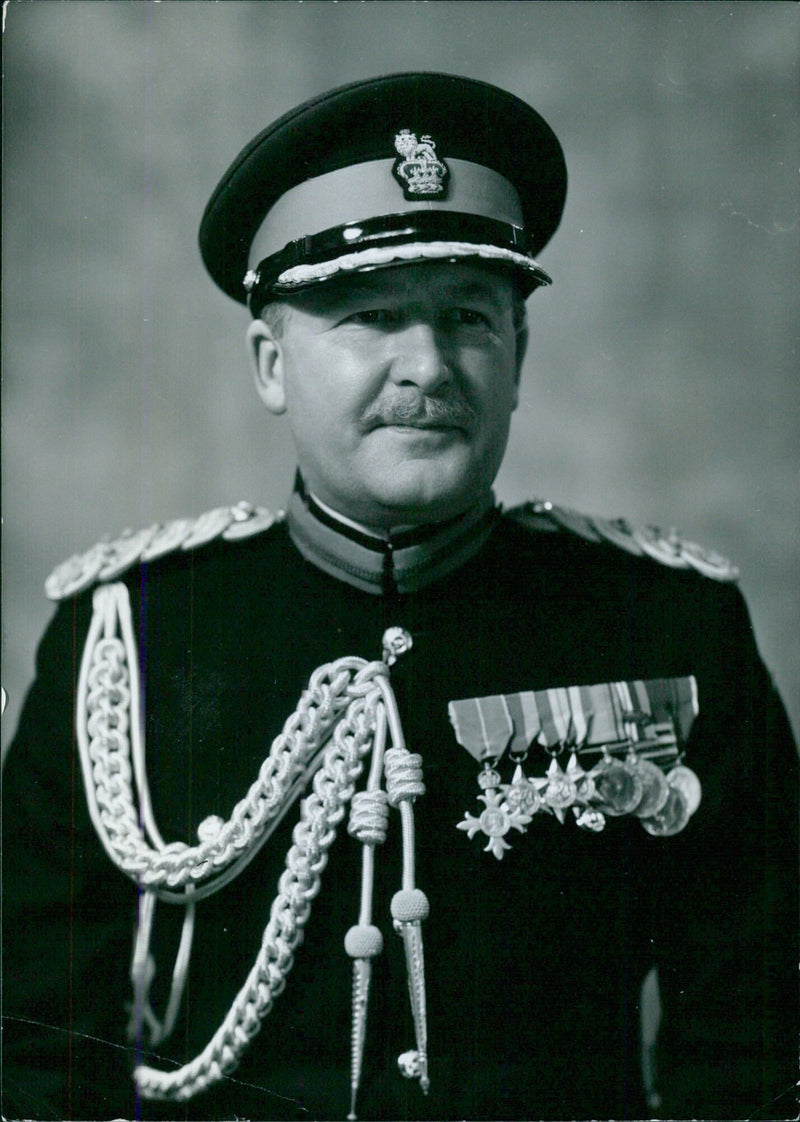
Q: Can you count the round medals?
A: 4